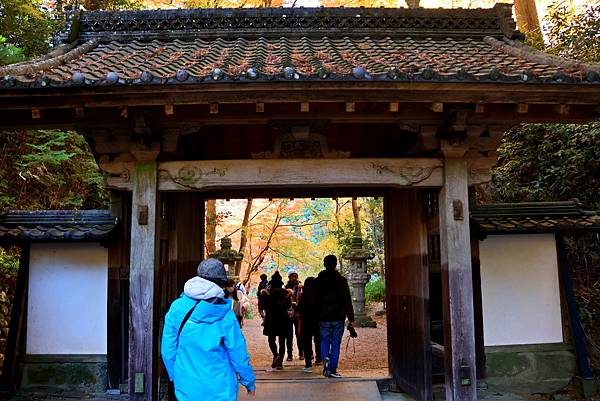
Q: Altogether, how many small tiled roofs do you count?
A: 2